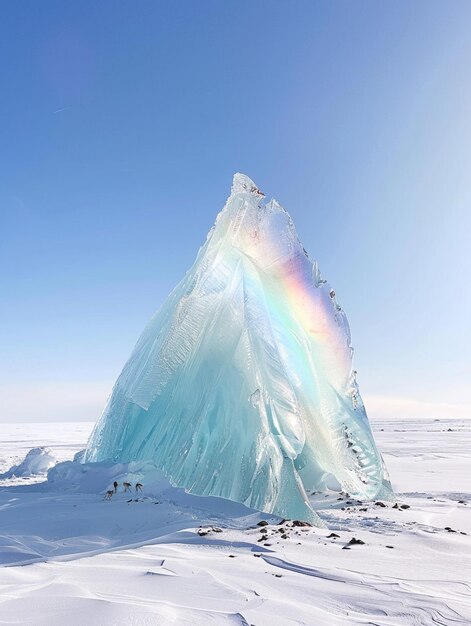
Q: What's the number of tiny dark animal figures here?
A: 4